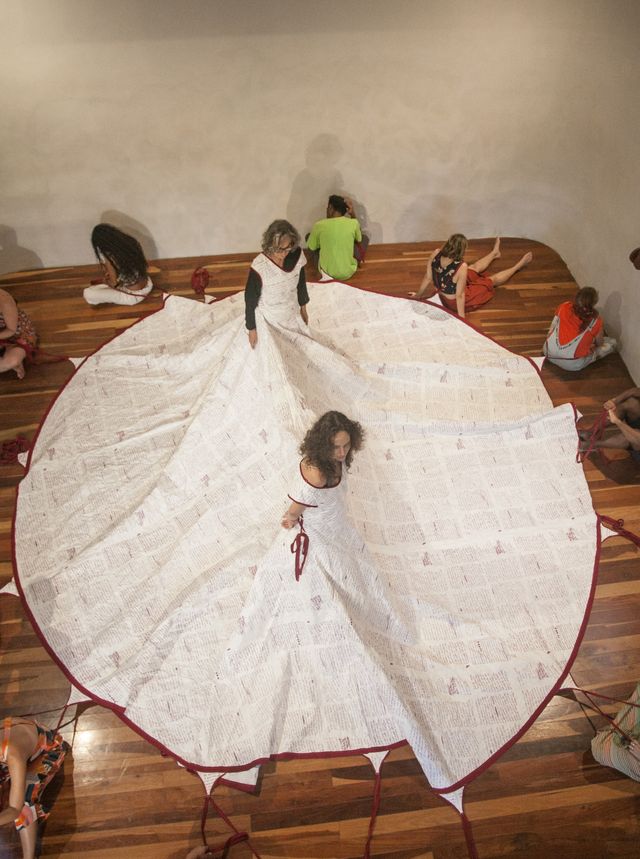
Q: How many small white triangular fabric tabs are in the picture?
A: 15